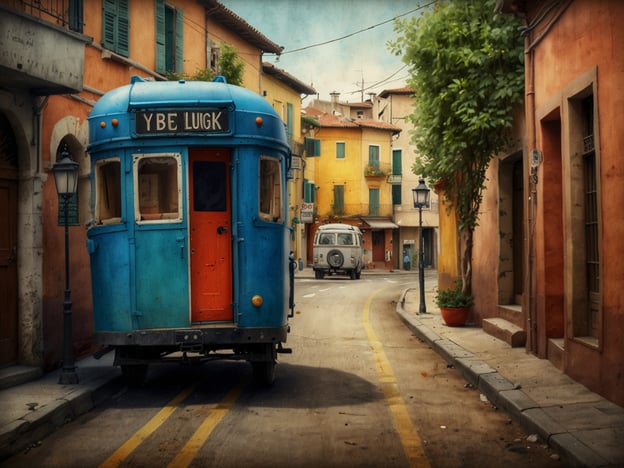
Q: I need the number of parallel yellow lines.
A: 2